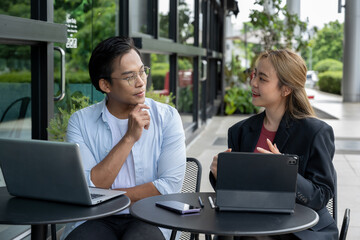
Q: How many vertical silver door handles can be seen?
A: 2